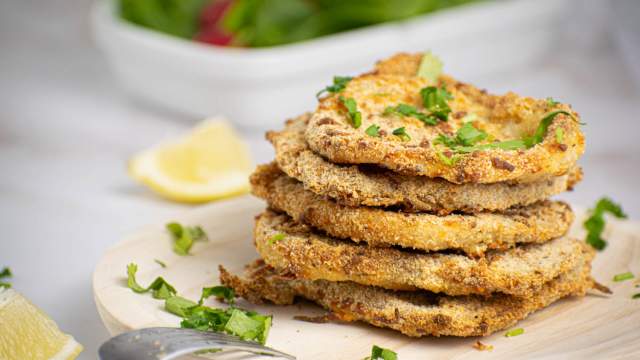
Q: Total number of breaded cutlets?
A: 5